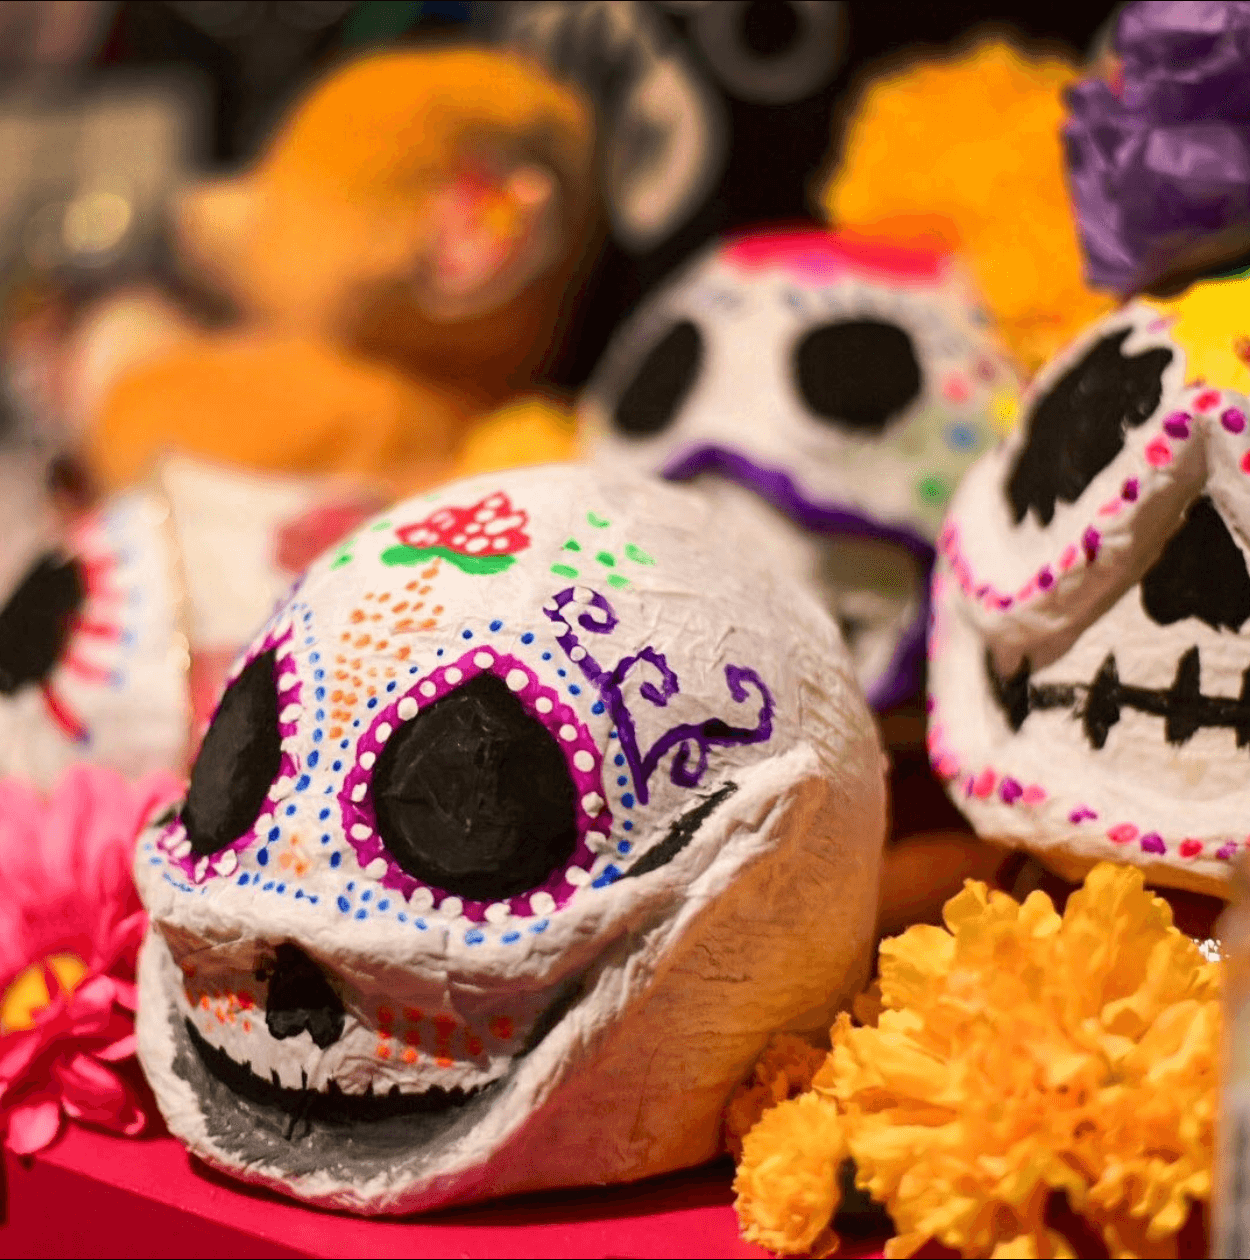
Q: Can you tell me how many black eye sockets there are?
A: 6